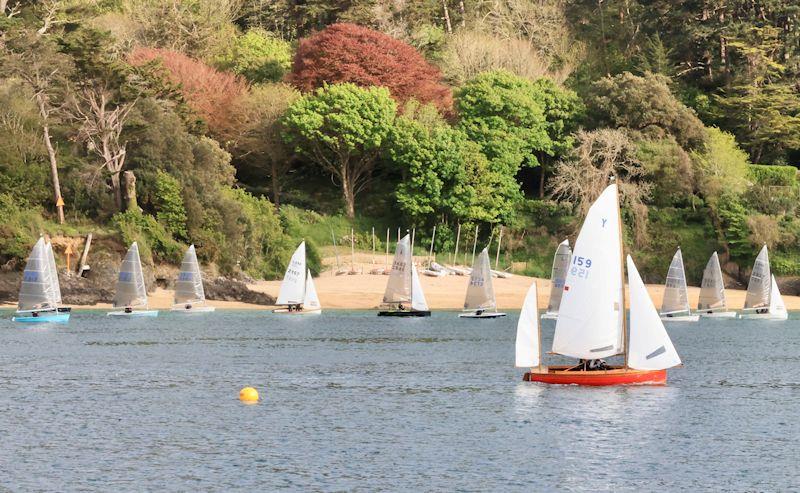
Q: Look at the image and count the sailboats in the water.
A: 12